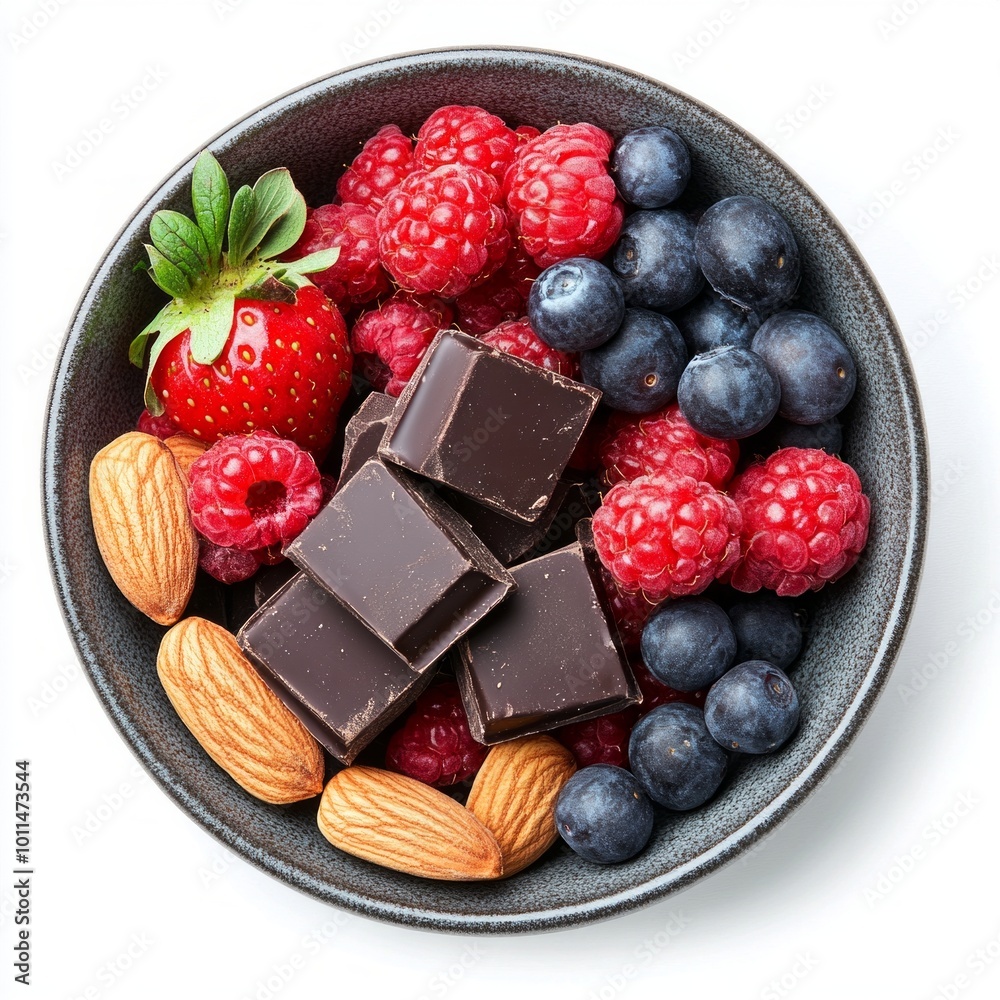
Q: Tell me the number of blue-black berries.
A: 14